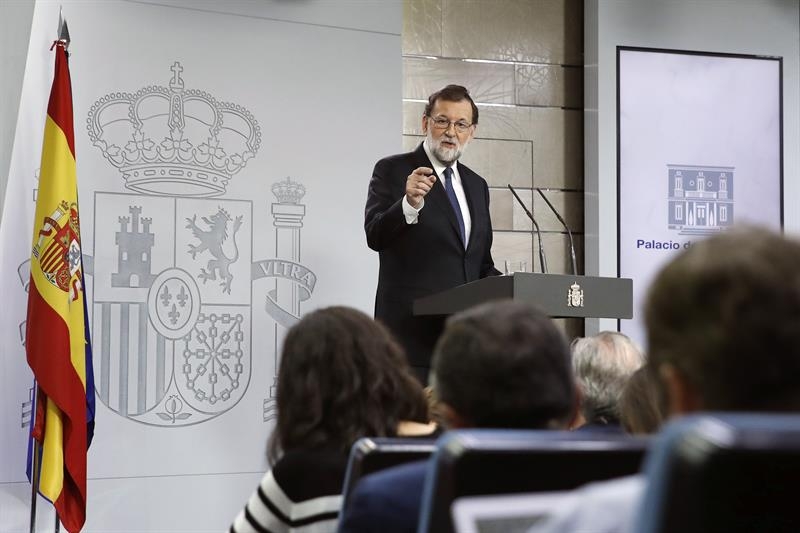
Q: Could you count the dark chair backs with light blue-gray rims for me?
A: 3